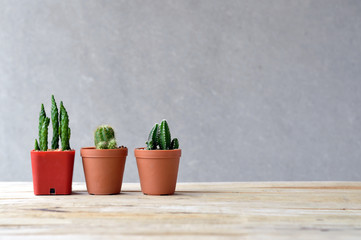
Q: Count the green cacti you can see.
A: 3